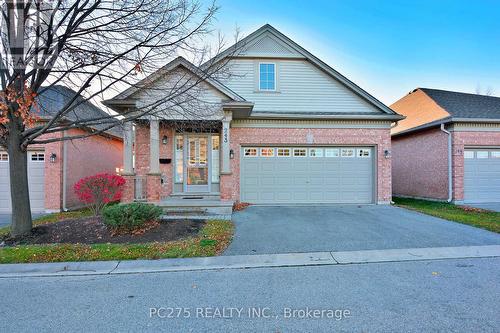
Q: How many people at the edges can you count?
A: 0